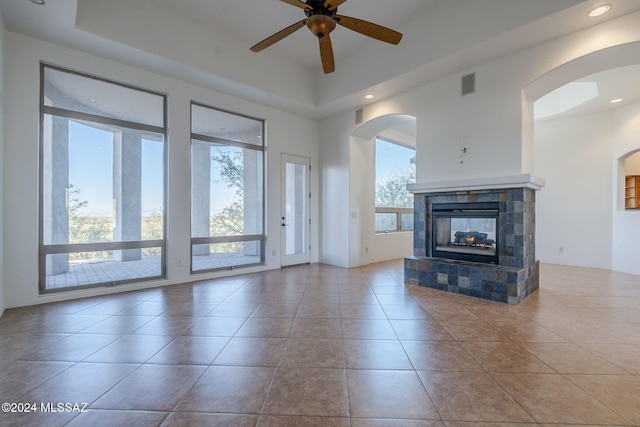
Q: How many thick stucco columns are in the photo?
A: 4